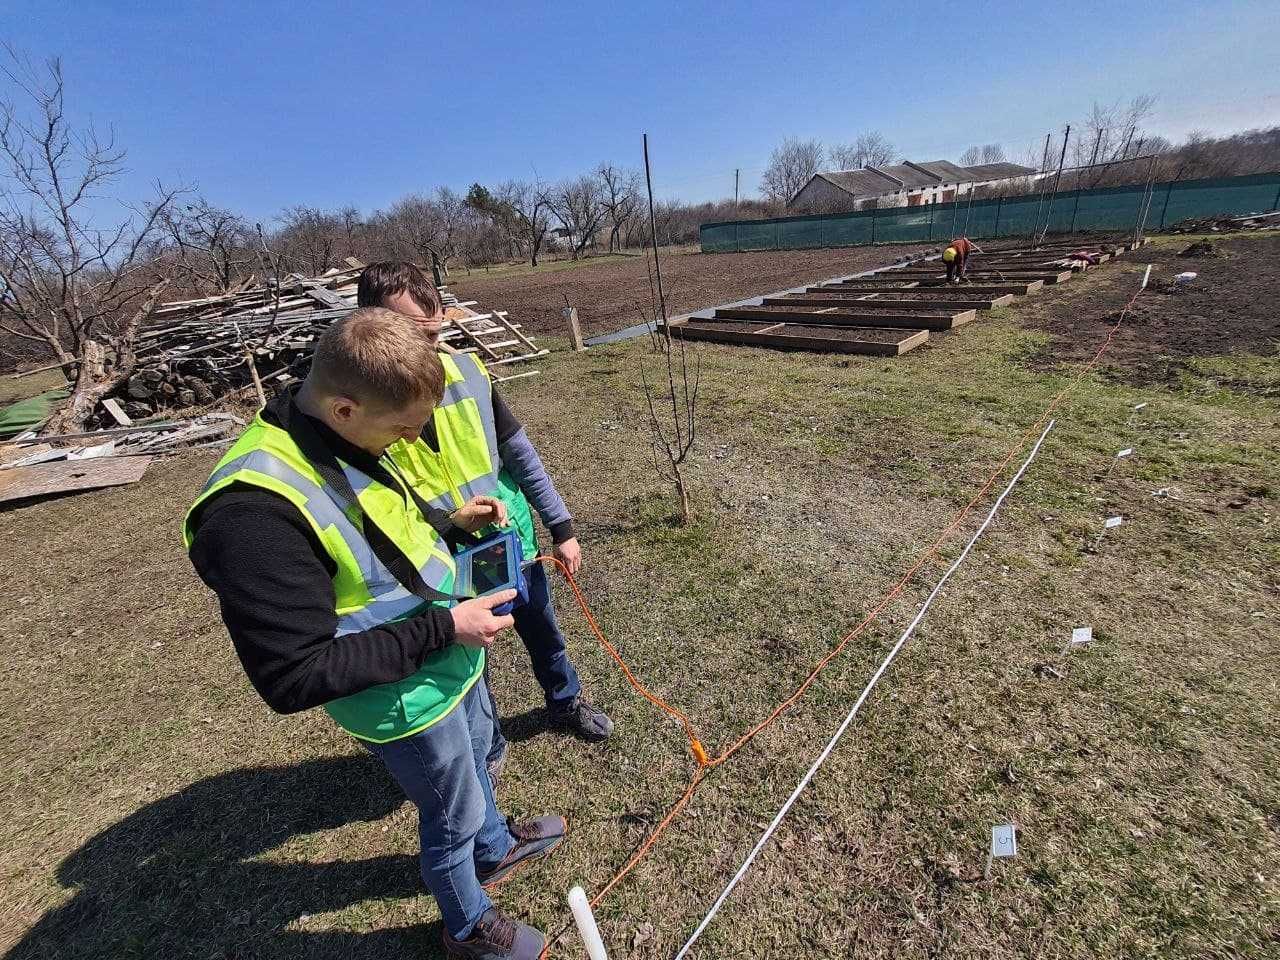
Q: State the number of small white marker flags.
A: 5